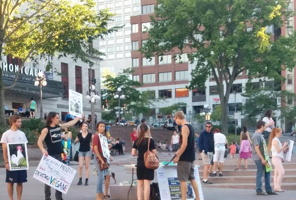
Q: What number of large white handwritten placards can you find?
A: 1